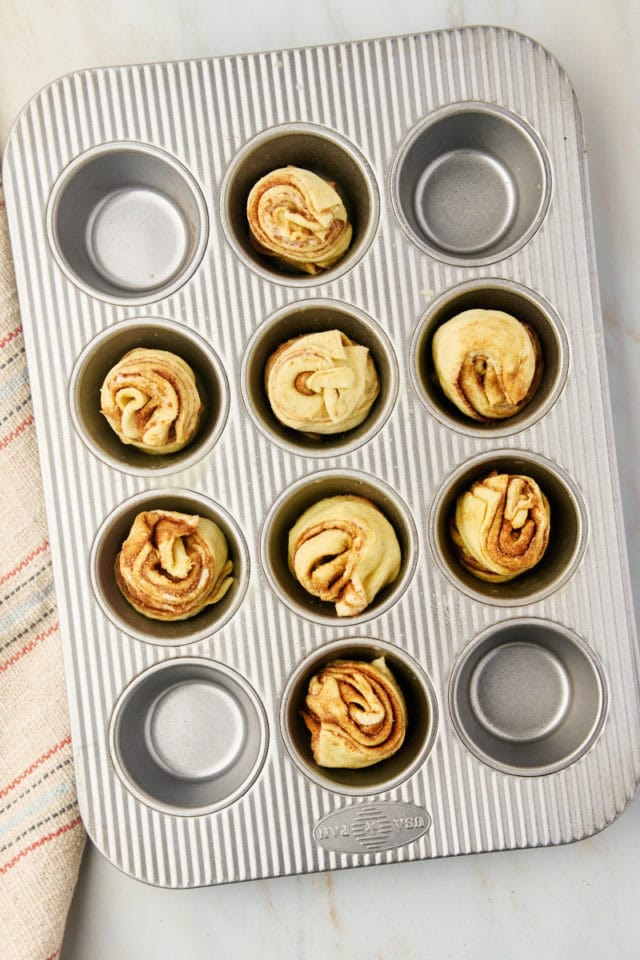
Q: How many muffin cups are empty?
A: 4